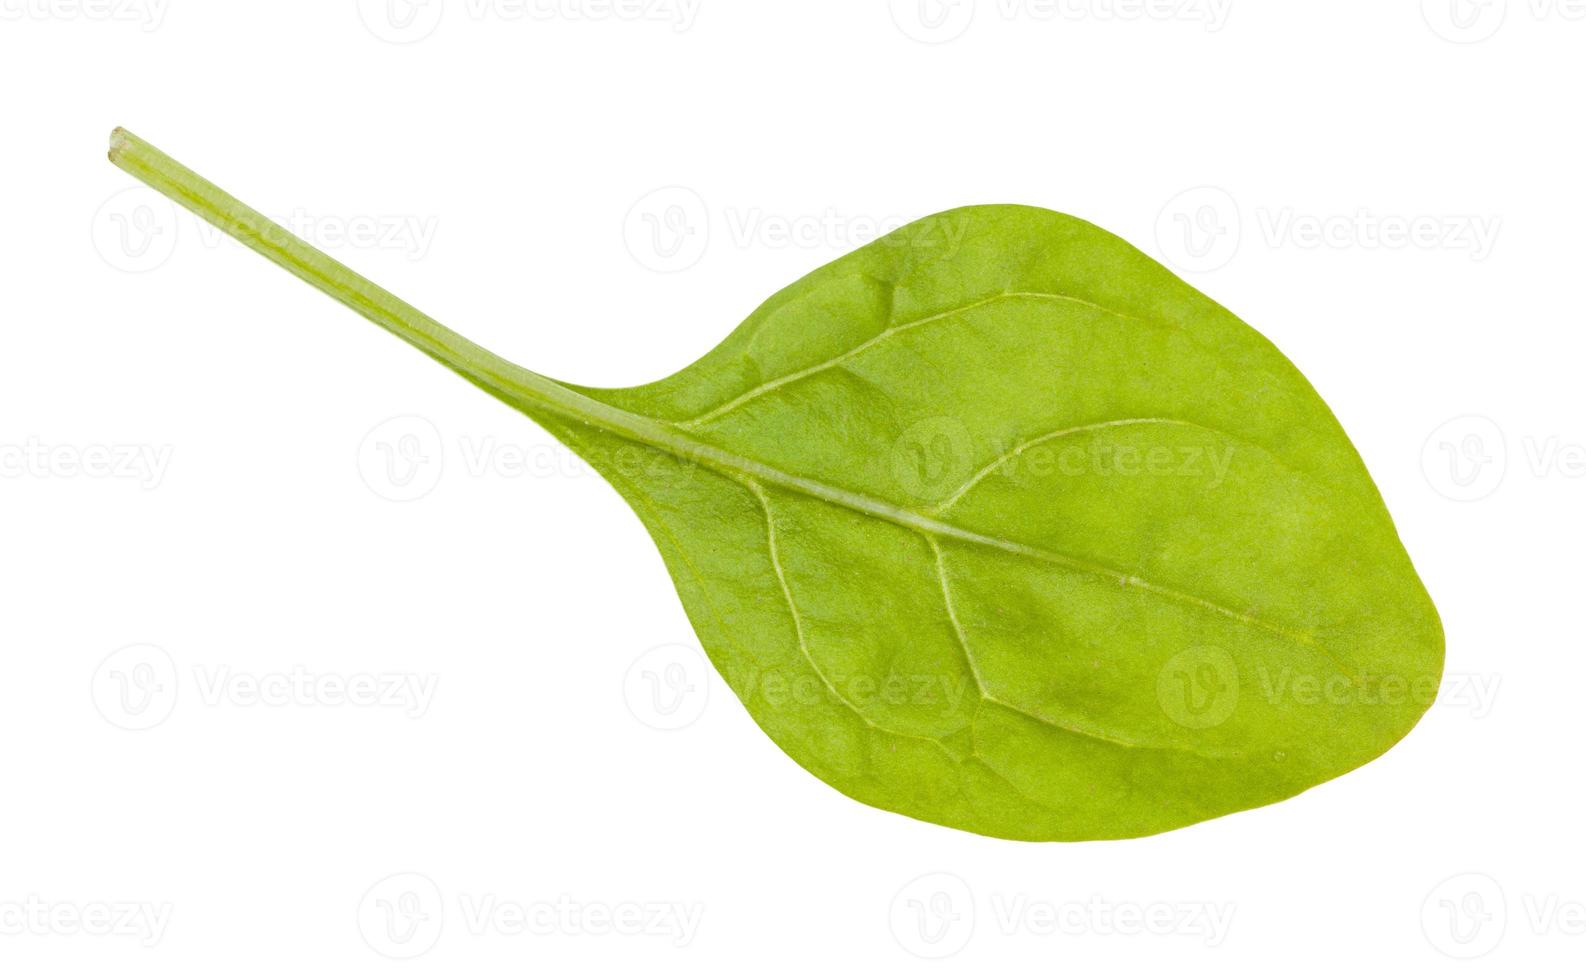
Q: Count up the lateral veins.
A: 4